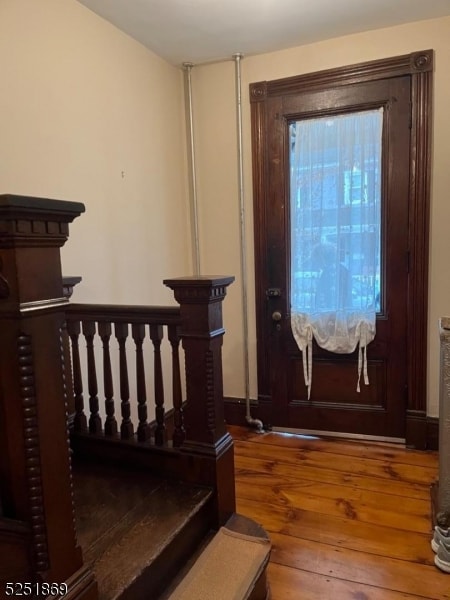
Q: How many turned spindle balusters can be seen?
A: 7